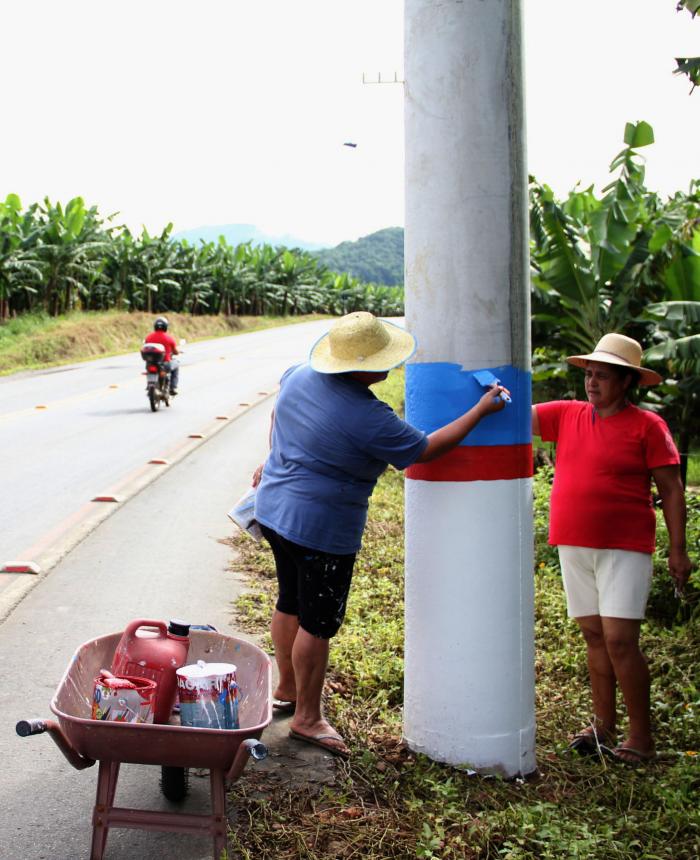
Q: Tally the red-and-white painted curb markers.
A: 7